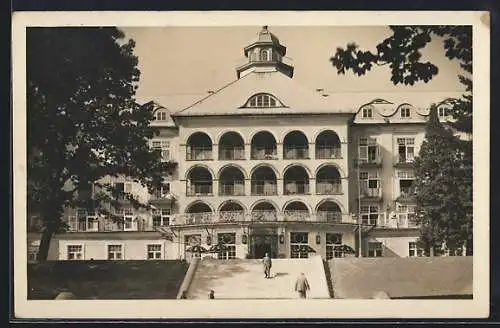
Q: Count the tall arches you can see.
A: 15